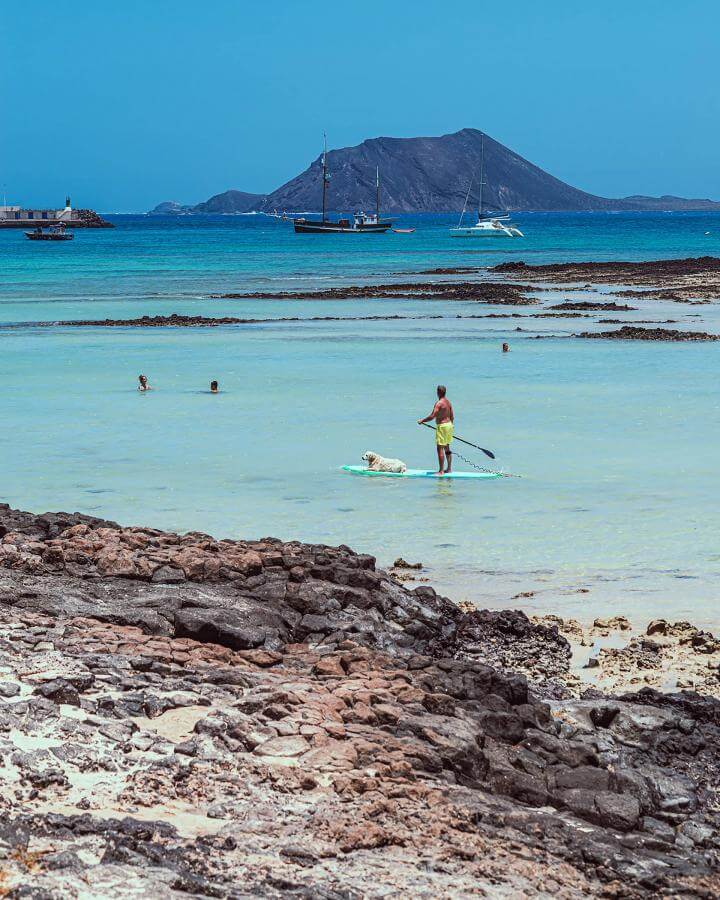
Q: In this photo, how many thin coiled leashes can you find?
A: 1